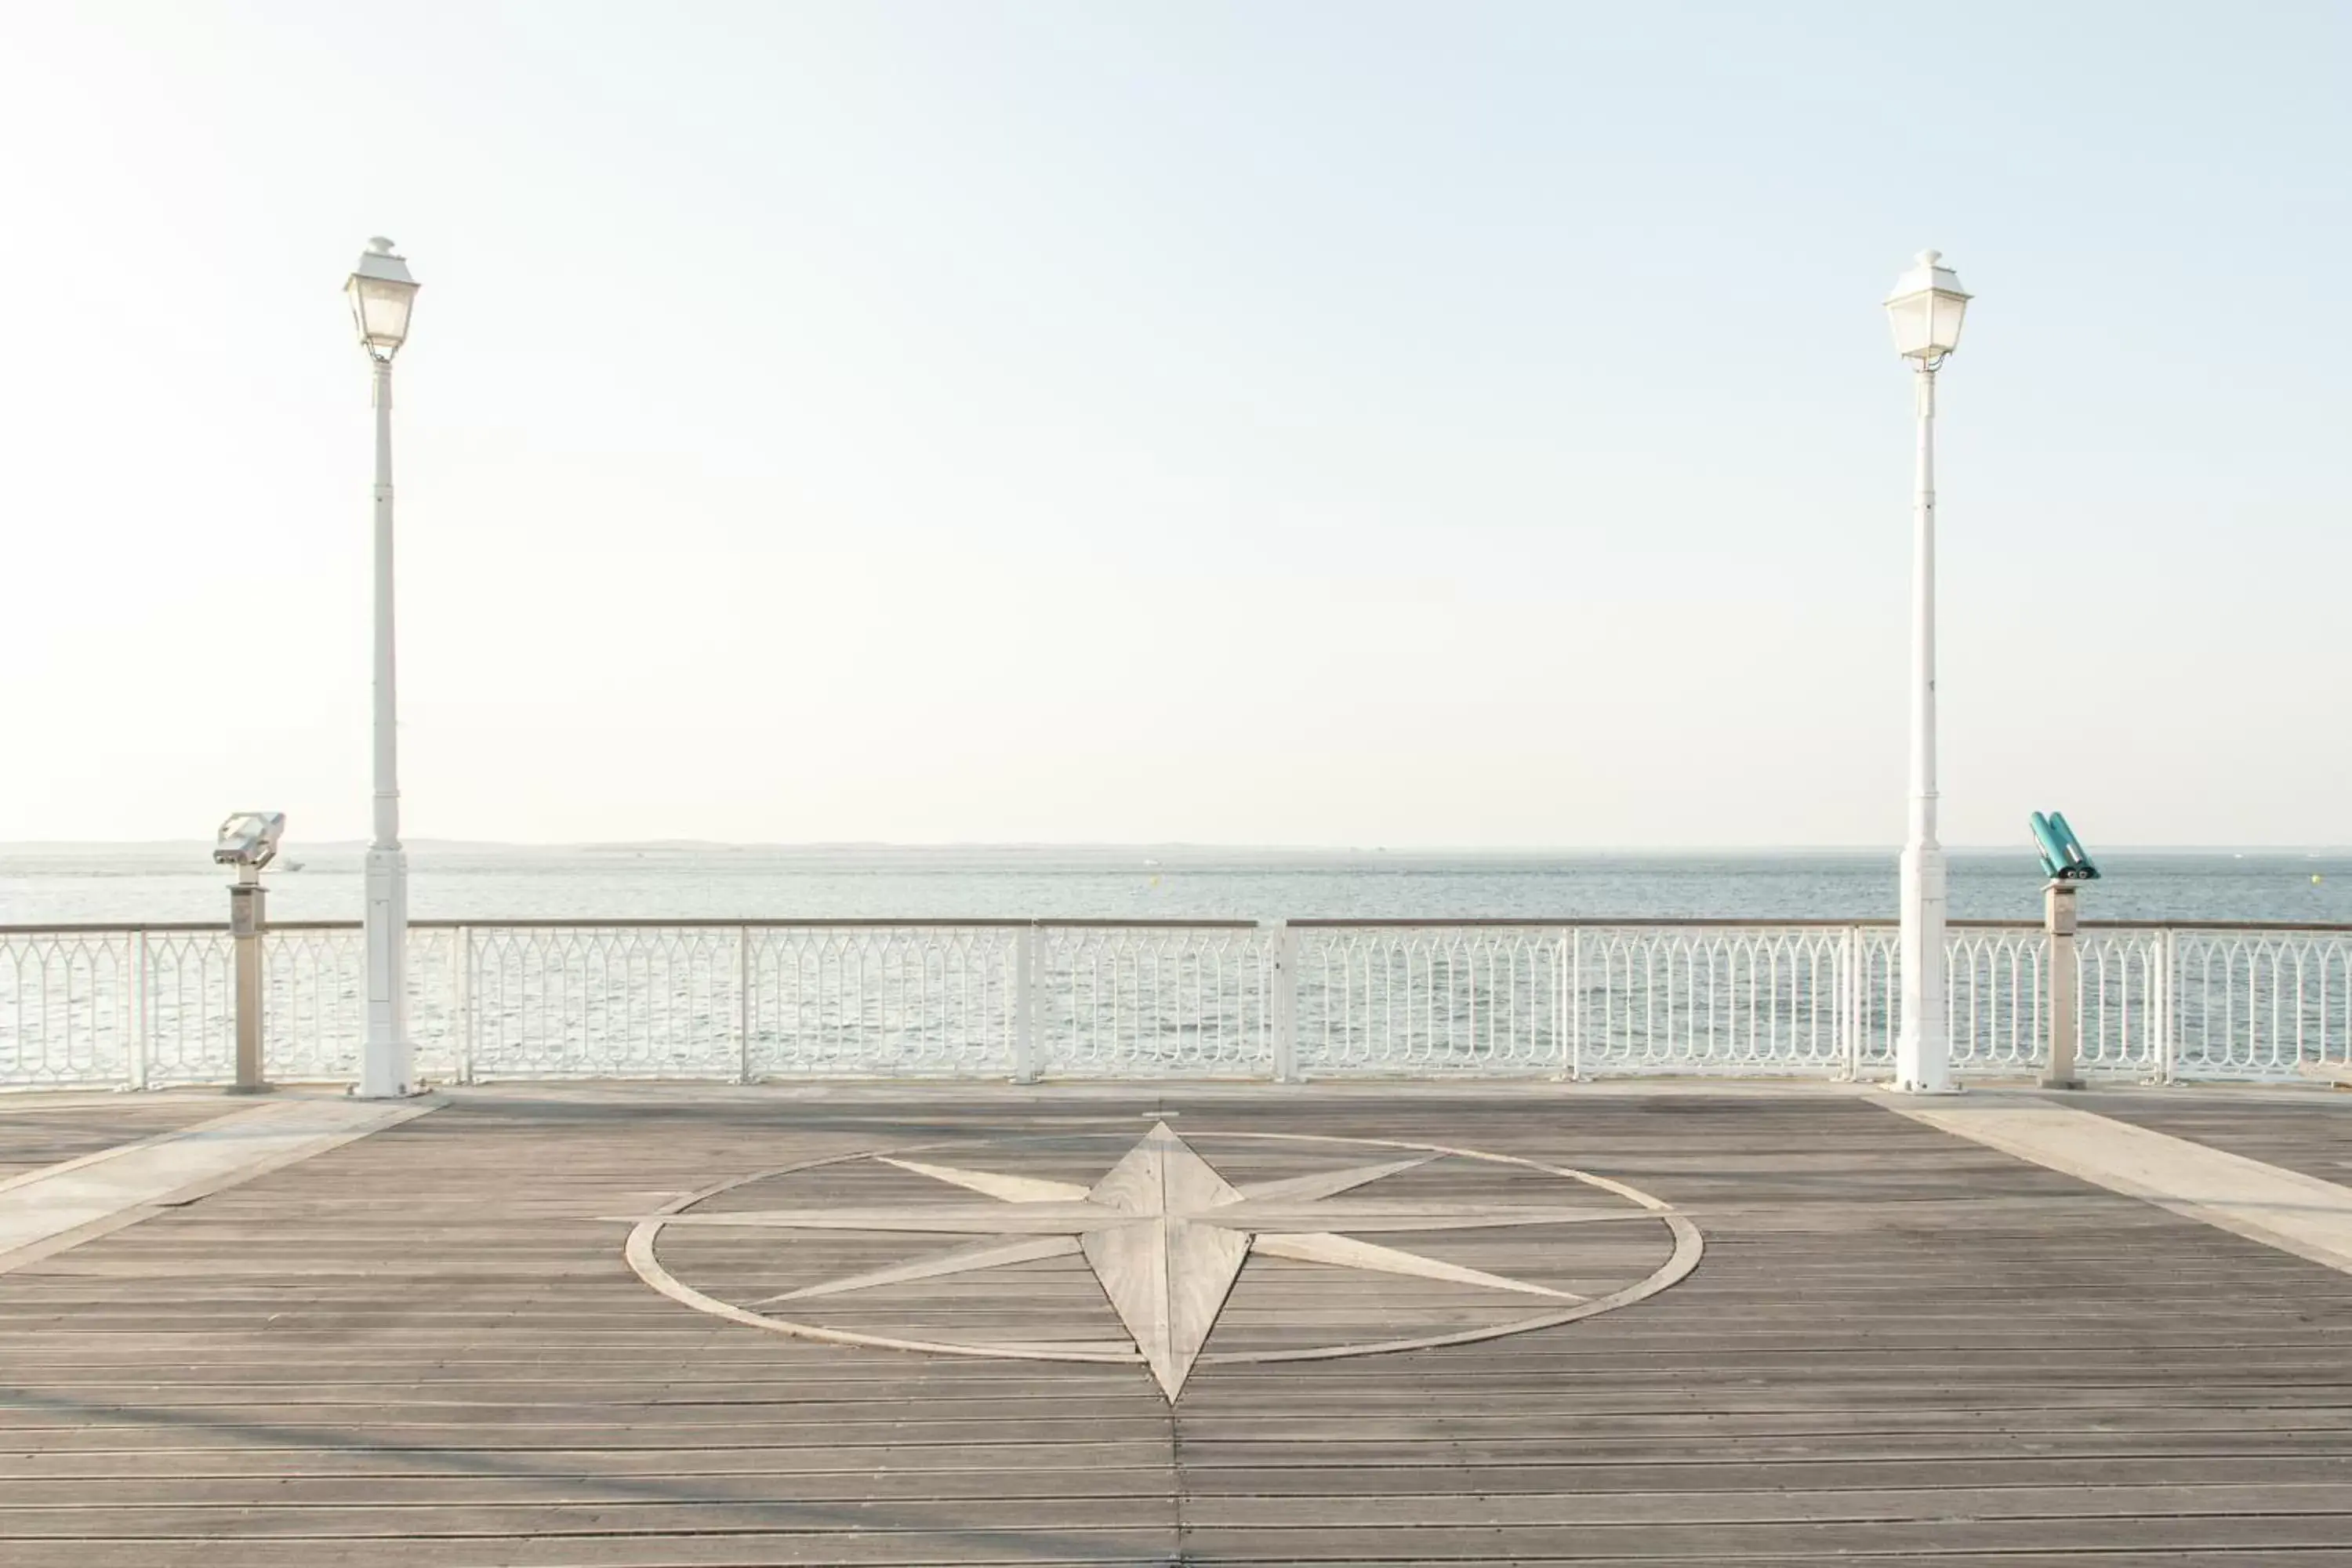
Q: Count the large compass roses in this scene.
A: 1